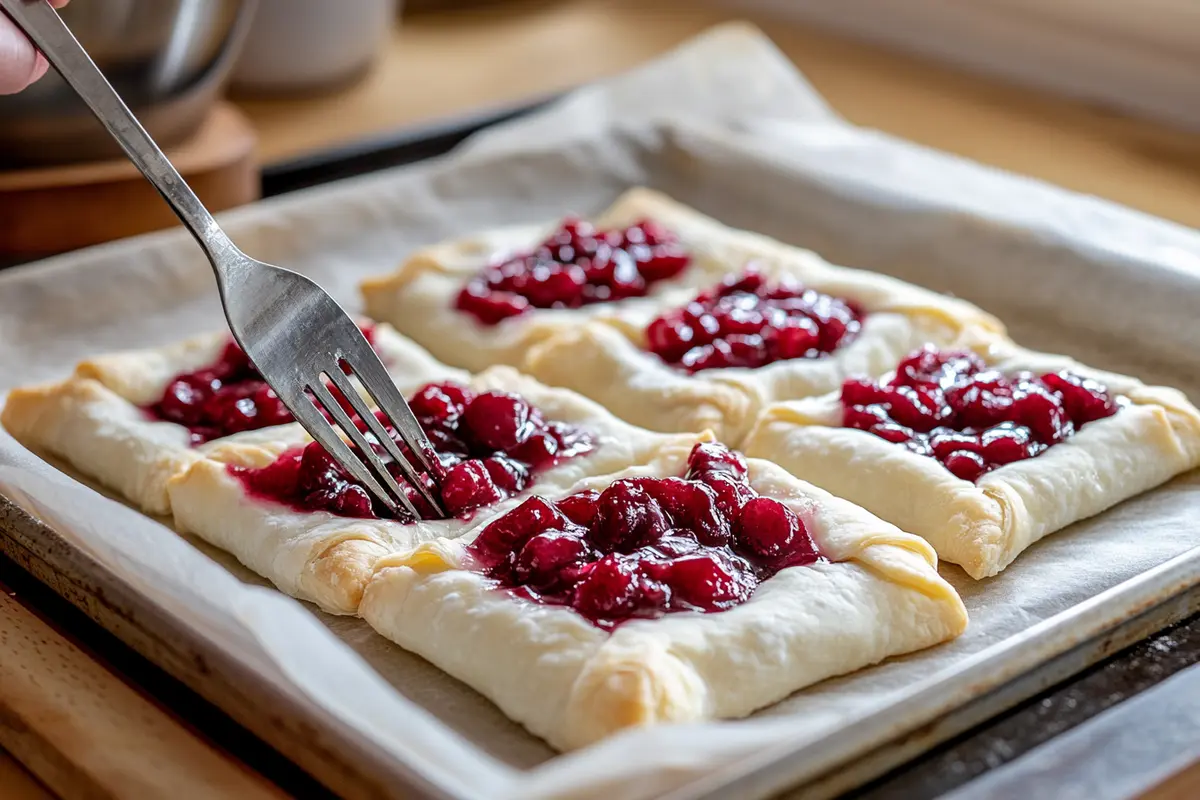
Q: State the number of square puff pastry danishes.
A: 6